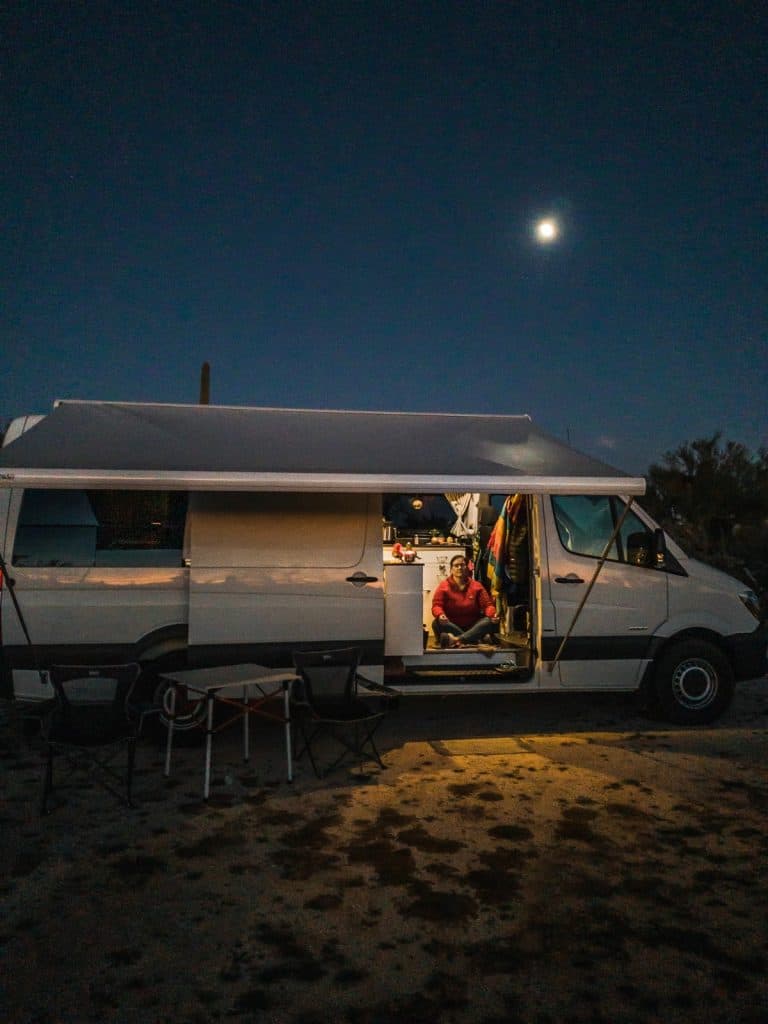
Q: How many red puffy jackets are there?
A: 1